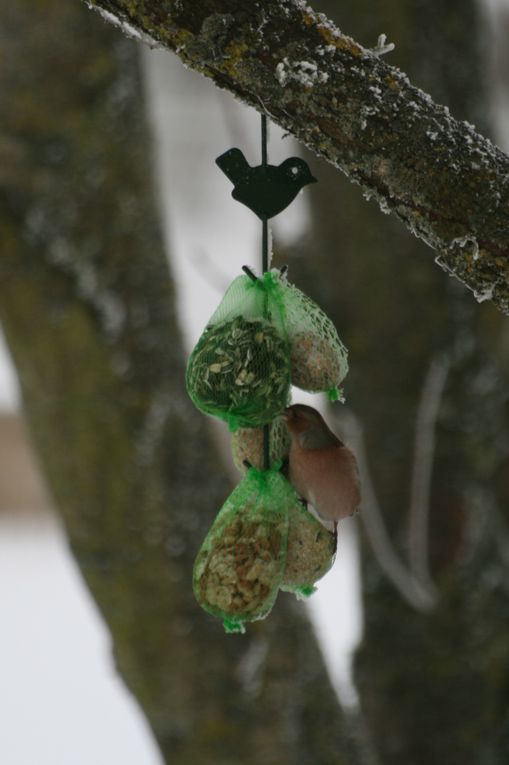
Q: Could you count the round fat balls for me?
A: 3